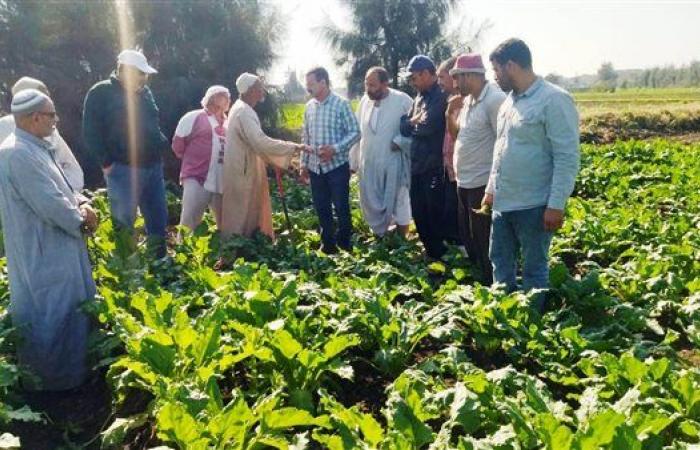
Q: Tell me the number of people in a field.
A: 11